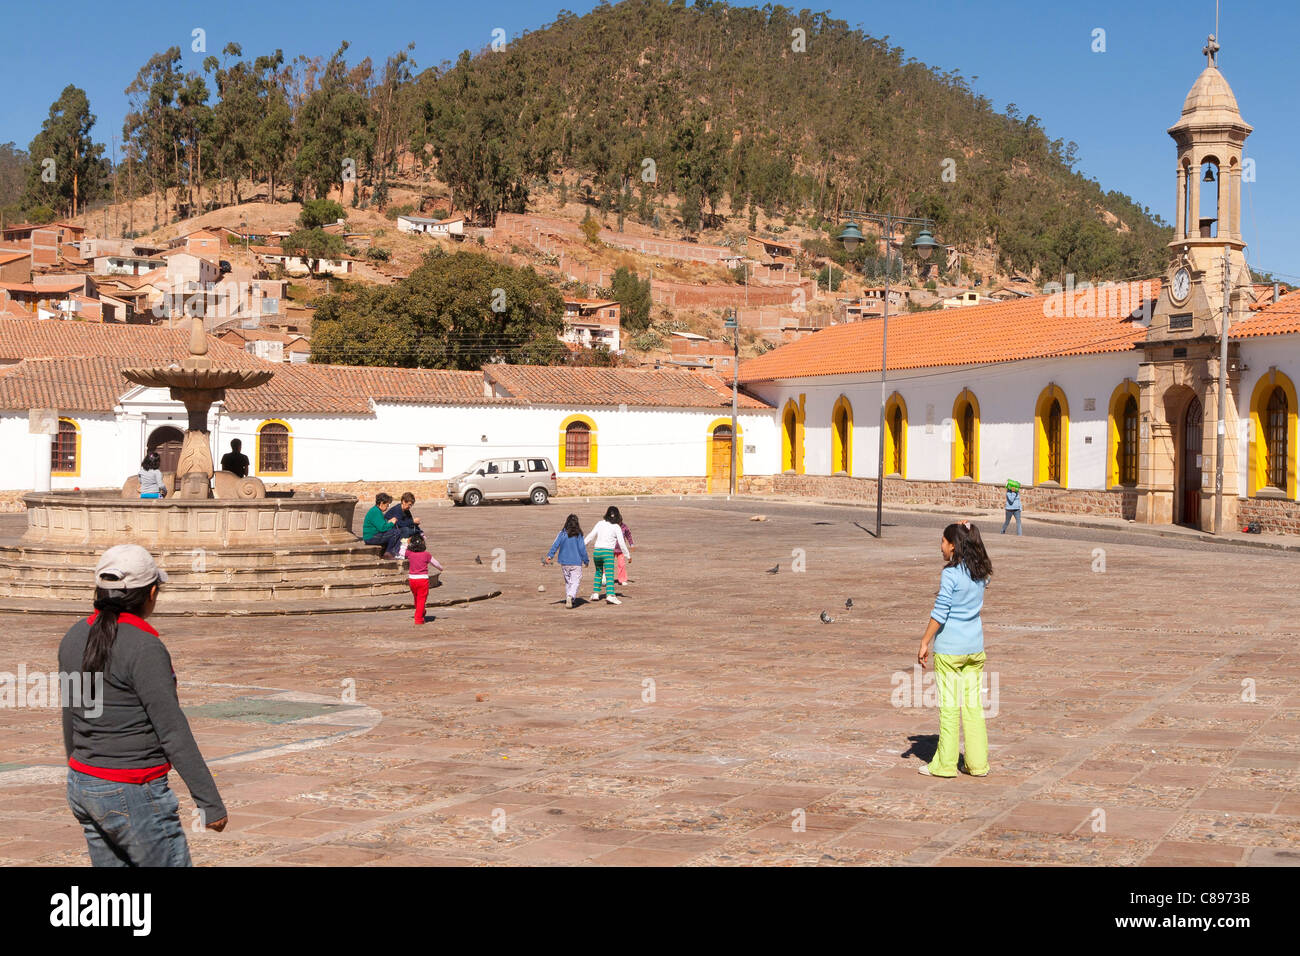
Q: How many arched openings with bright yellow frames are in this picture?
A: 11